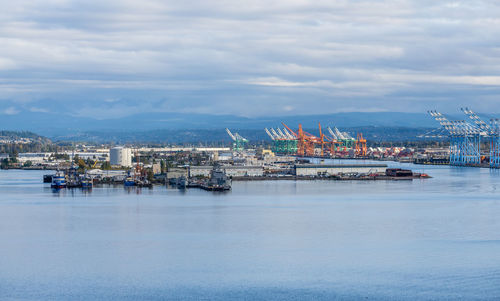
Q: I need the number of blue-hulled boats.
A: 3